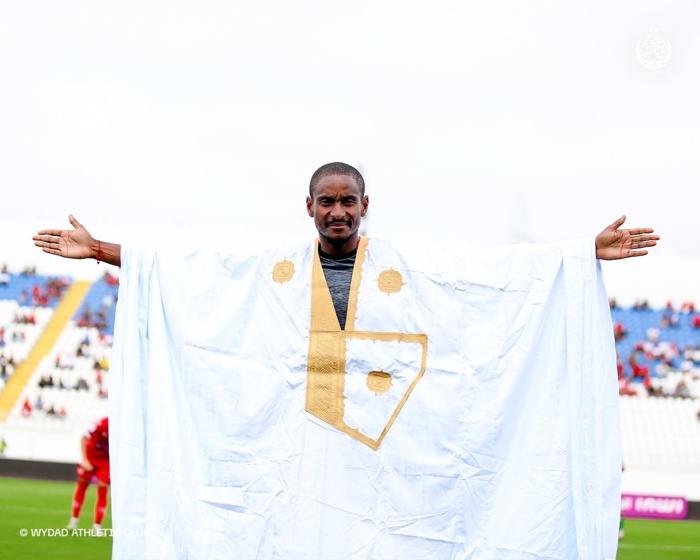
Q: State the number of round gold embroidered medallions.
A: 3